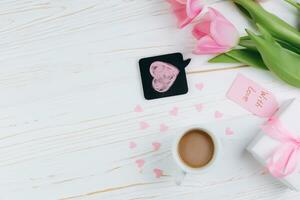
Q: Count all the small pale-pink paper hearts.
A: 12